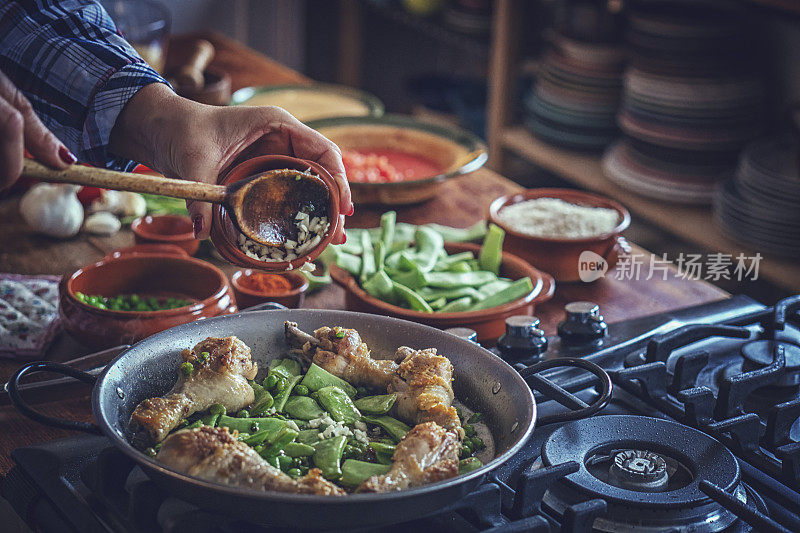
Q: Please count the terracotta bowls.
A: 6